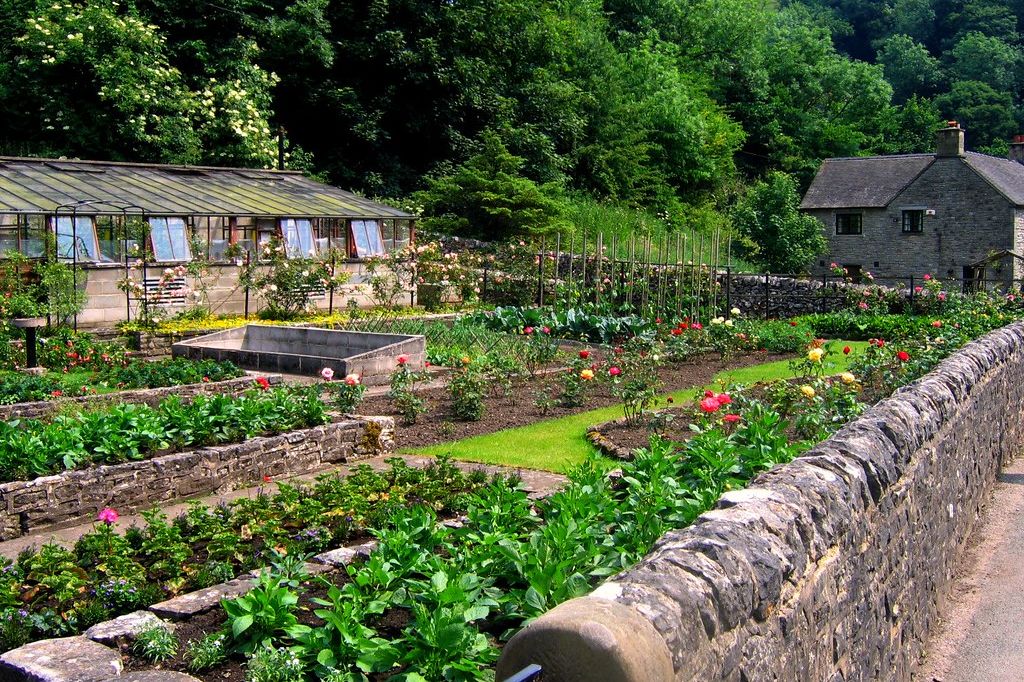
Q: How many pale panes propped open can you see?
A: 4